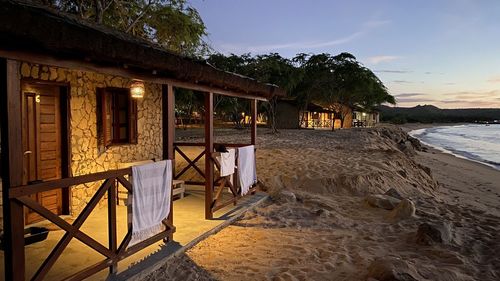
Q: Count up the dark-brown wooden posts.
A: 4